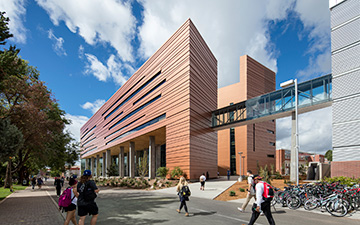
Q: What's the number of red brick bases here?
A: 1